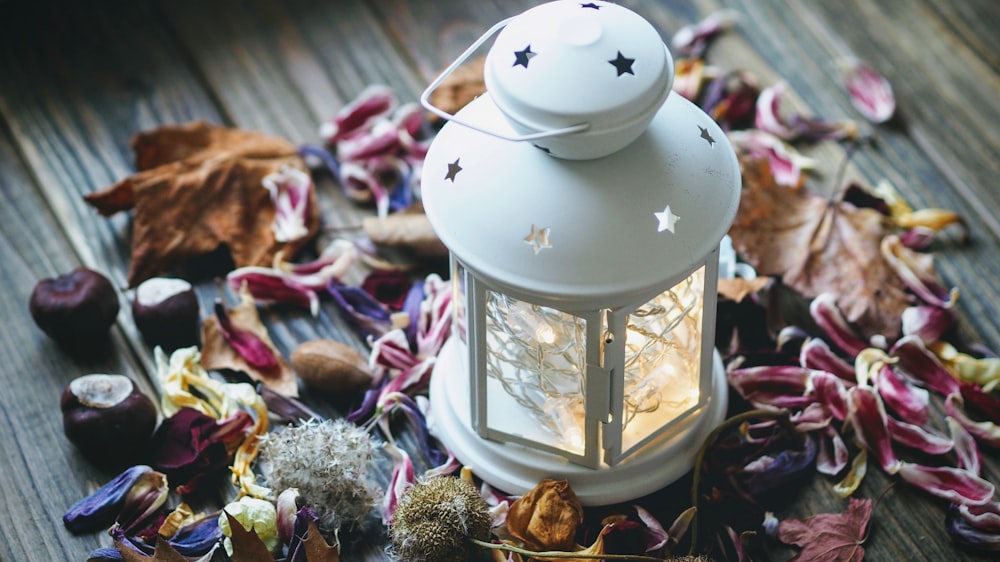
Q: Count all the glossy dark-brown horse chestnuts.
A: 3